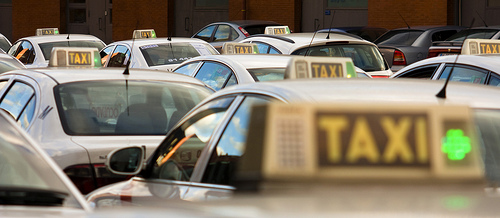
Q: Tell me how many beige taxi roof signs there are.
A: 8